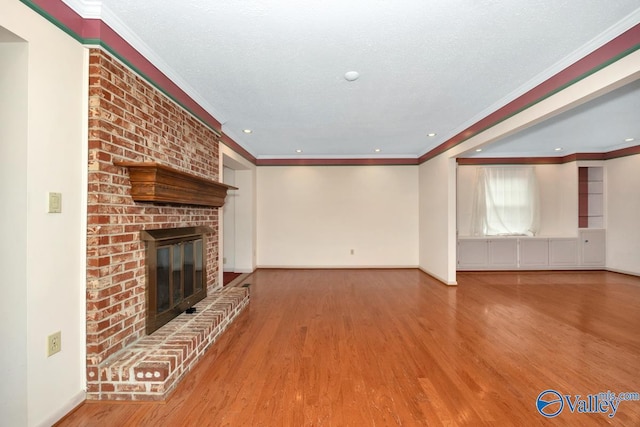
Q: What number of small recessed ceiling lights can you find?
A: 7